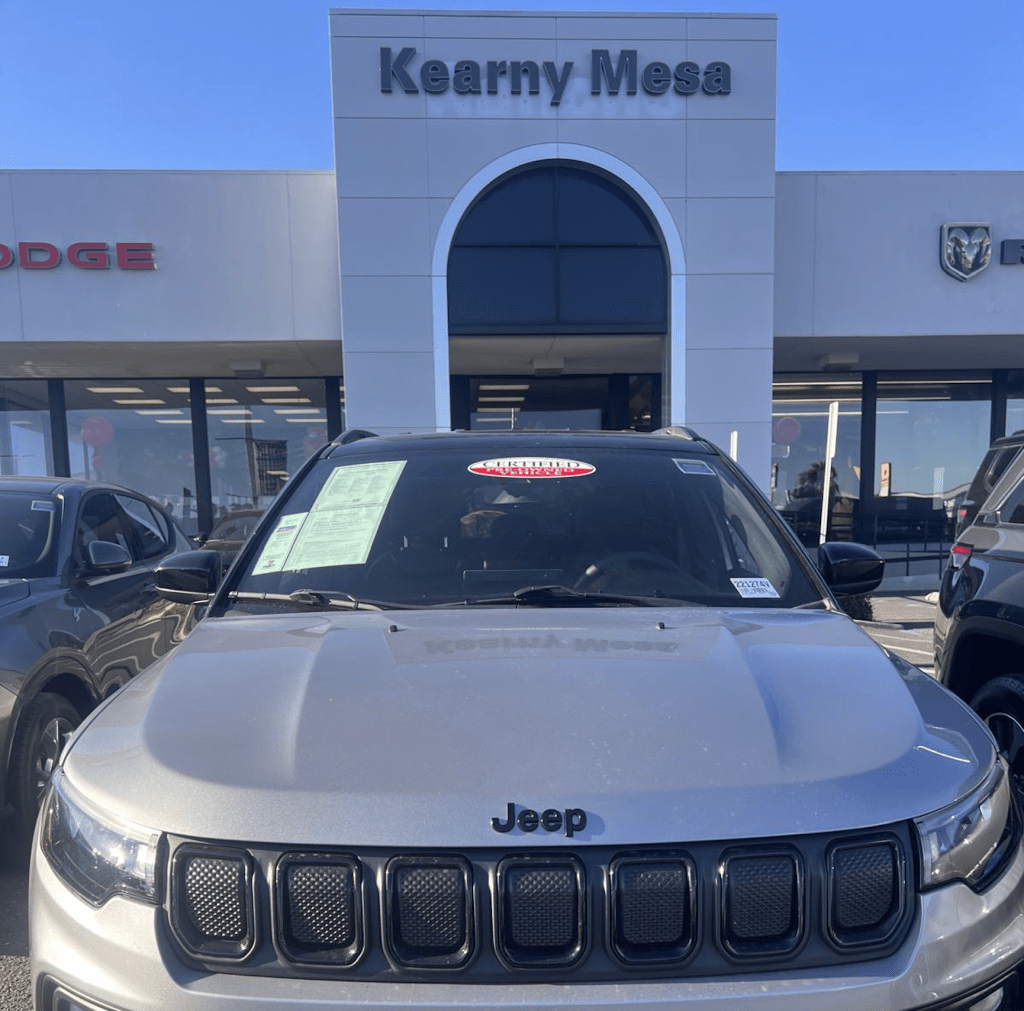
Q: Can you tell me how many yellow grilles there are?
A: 0